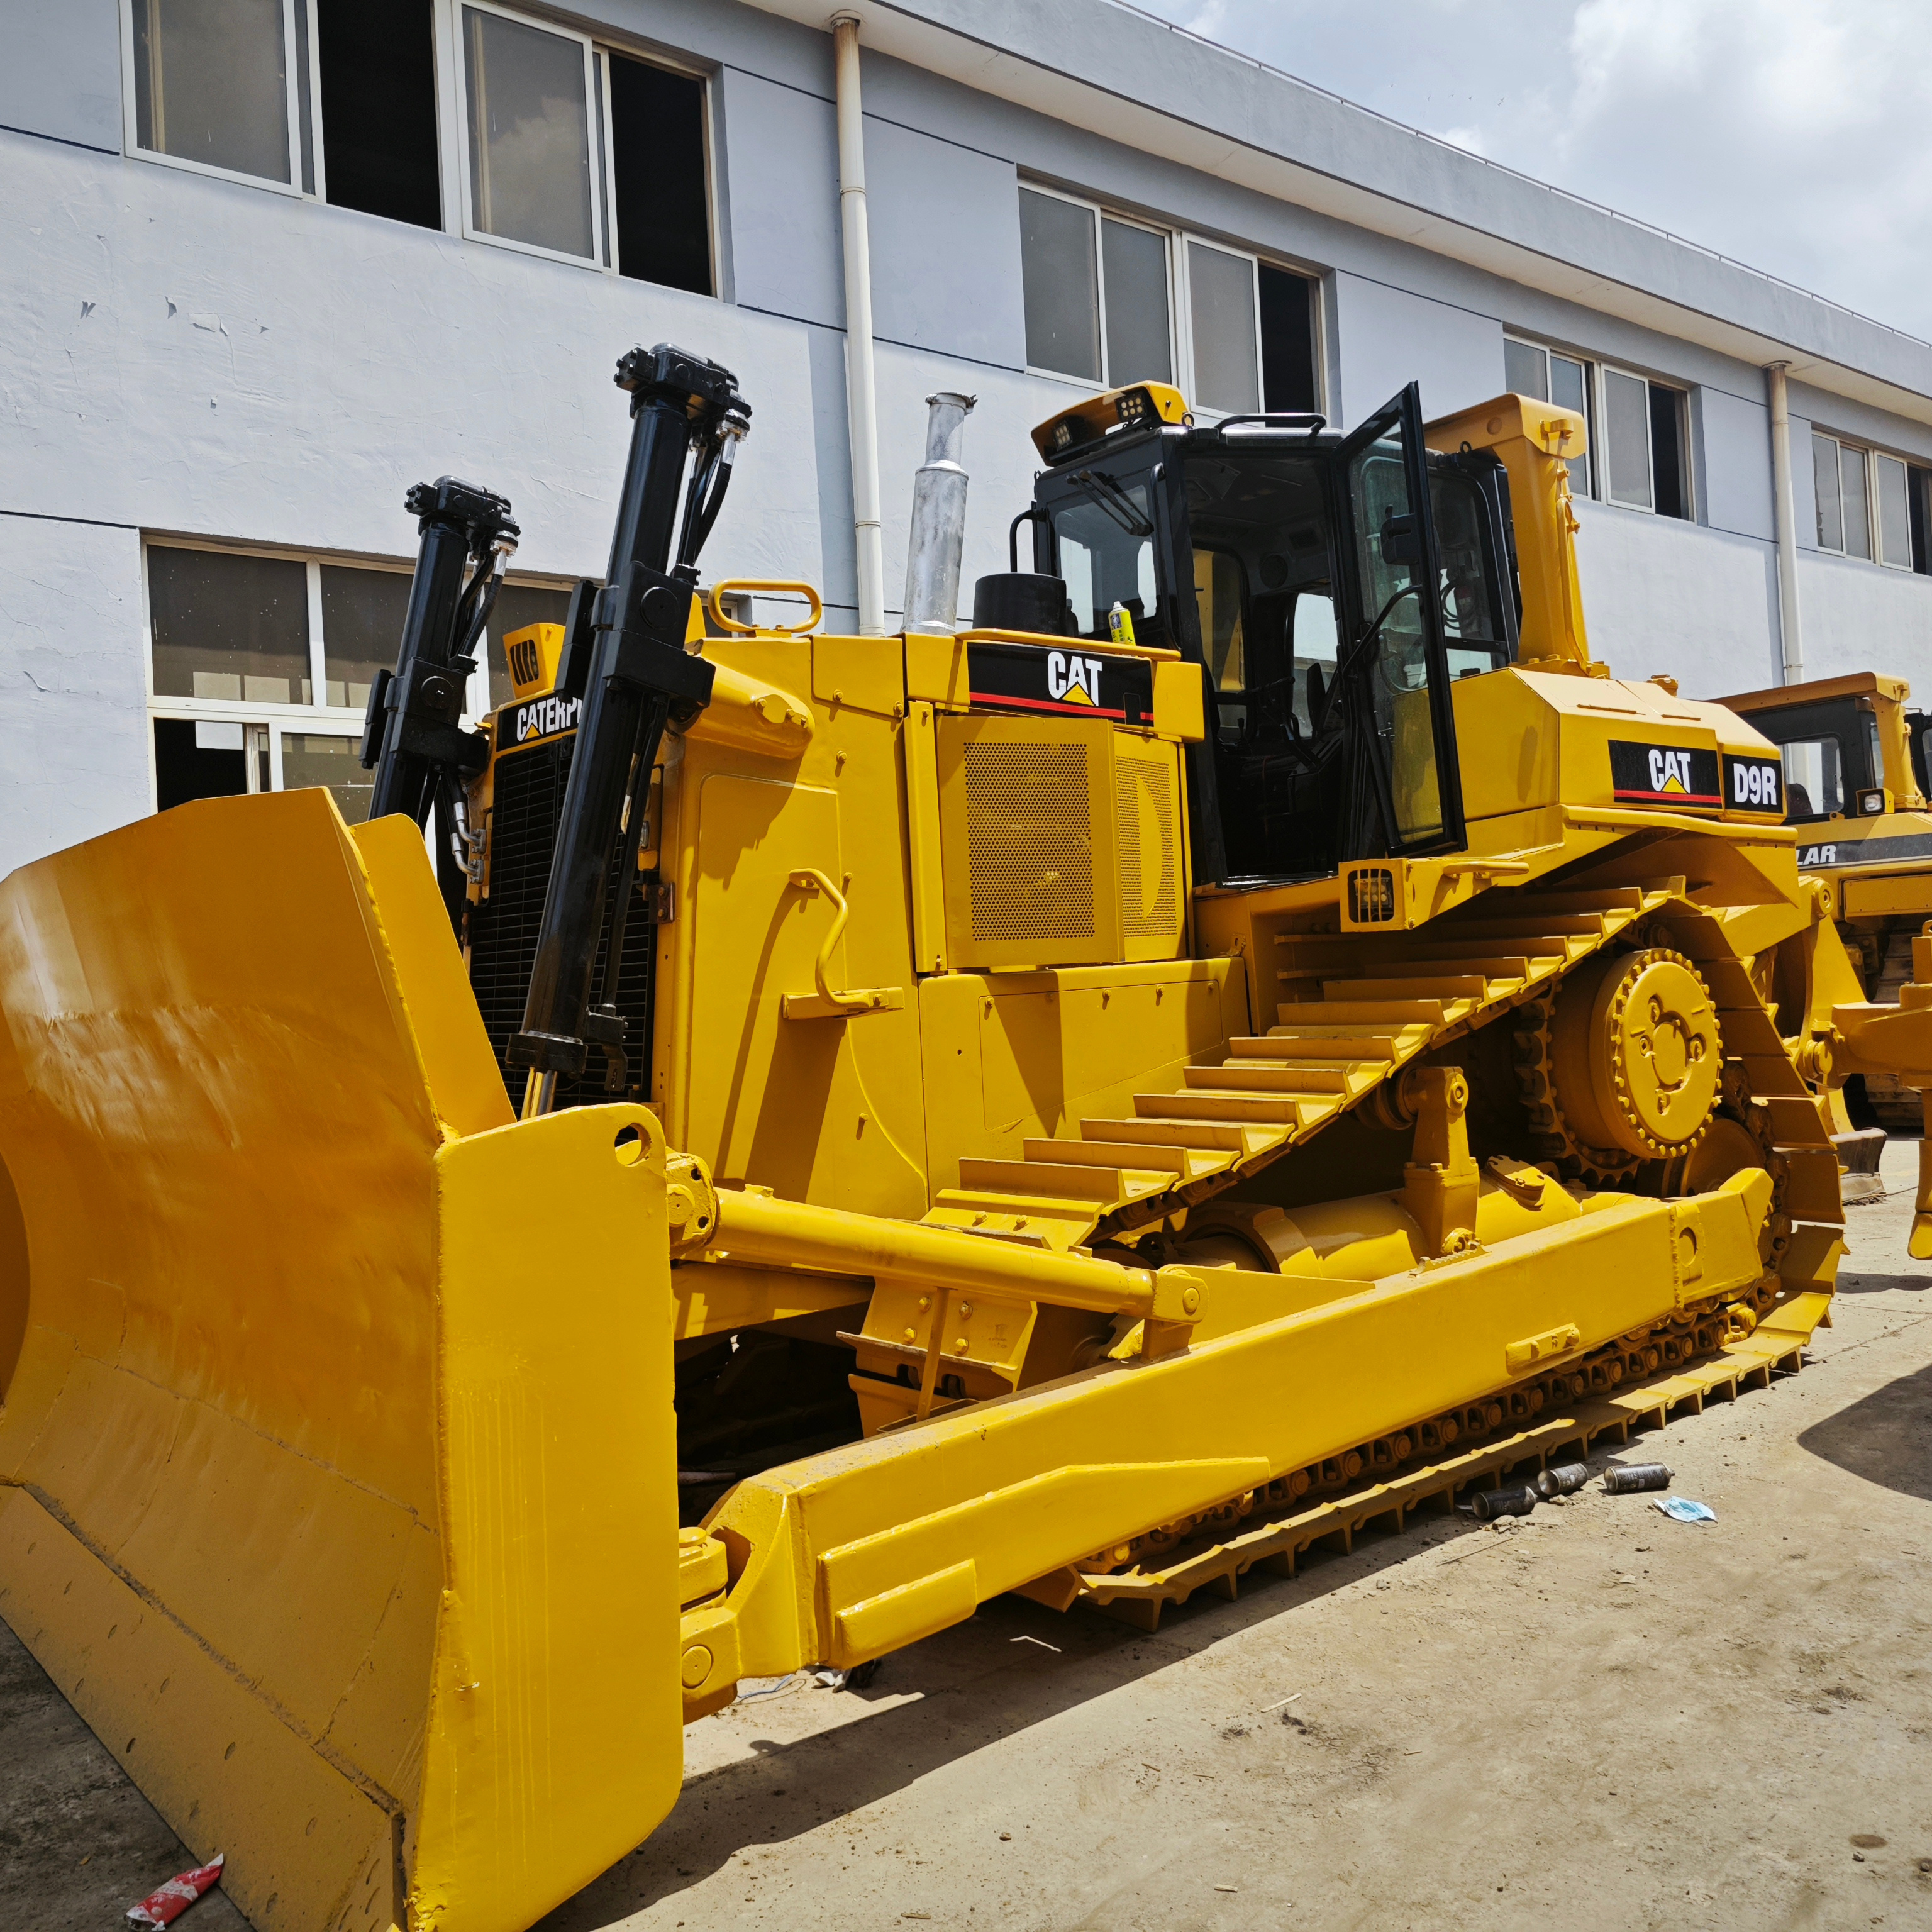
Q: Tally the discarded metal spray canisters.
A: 3